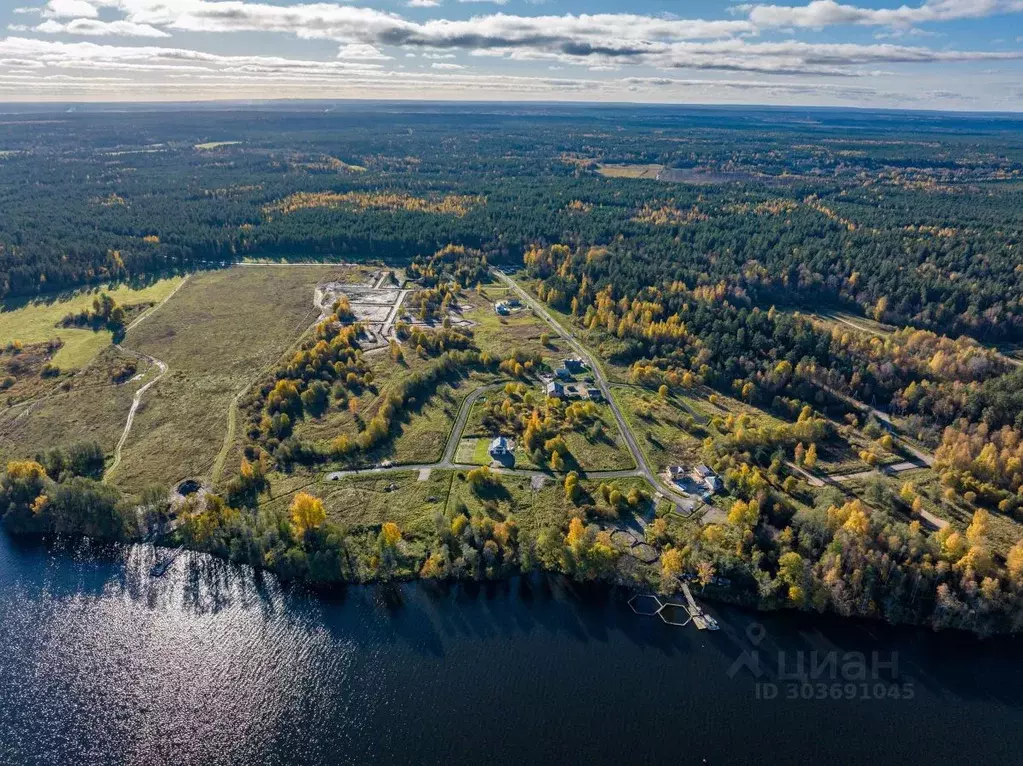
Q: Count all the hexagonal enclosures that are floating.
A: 2